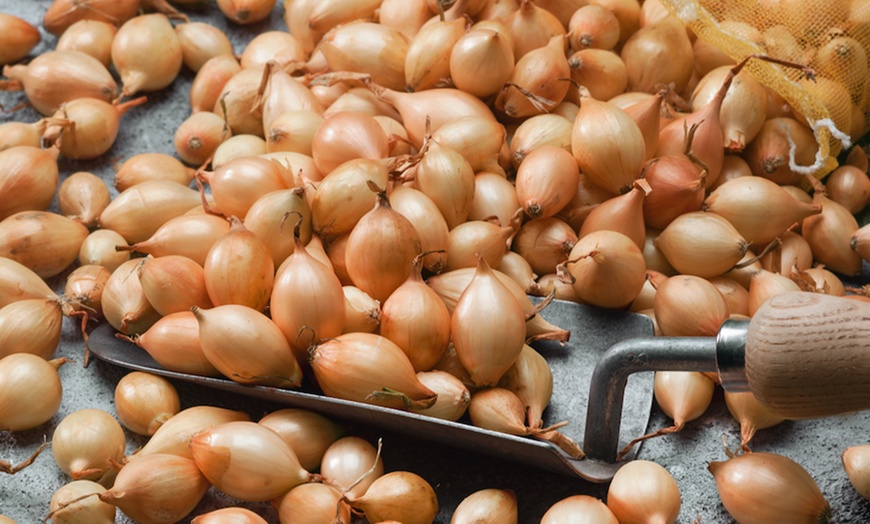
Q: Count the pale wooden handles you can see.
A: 1